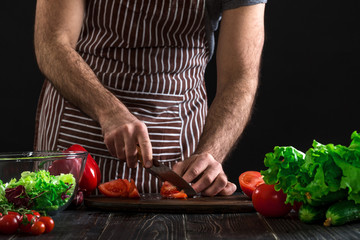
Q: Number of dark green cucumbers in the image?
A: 3